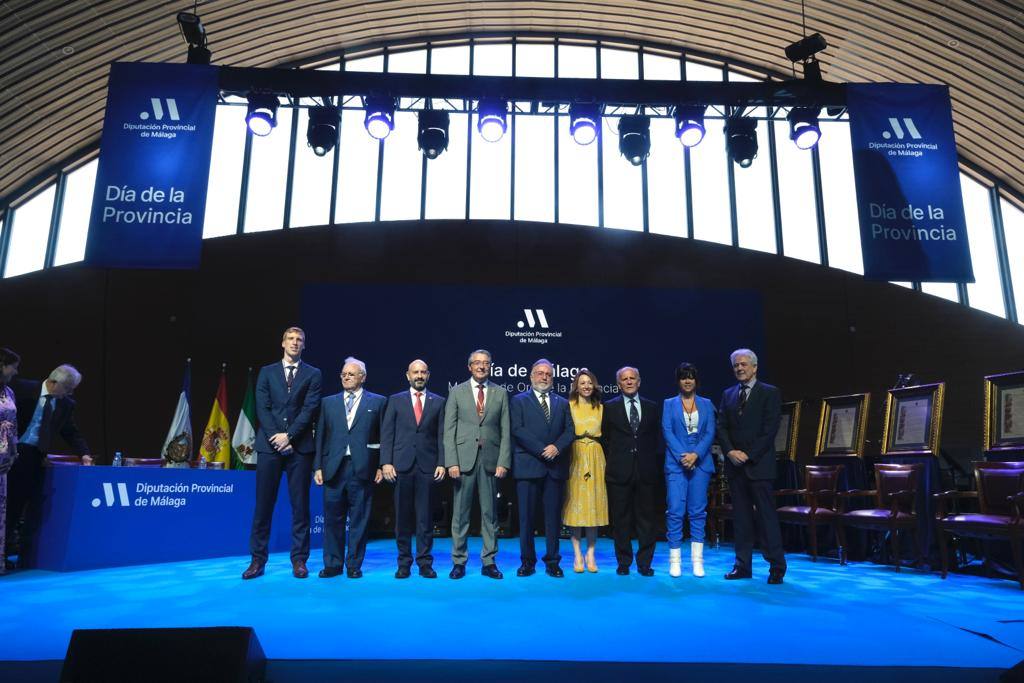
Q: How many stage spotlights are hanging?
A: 10